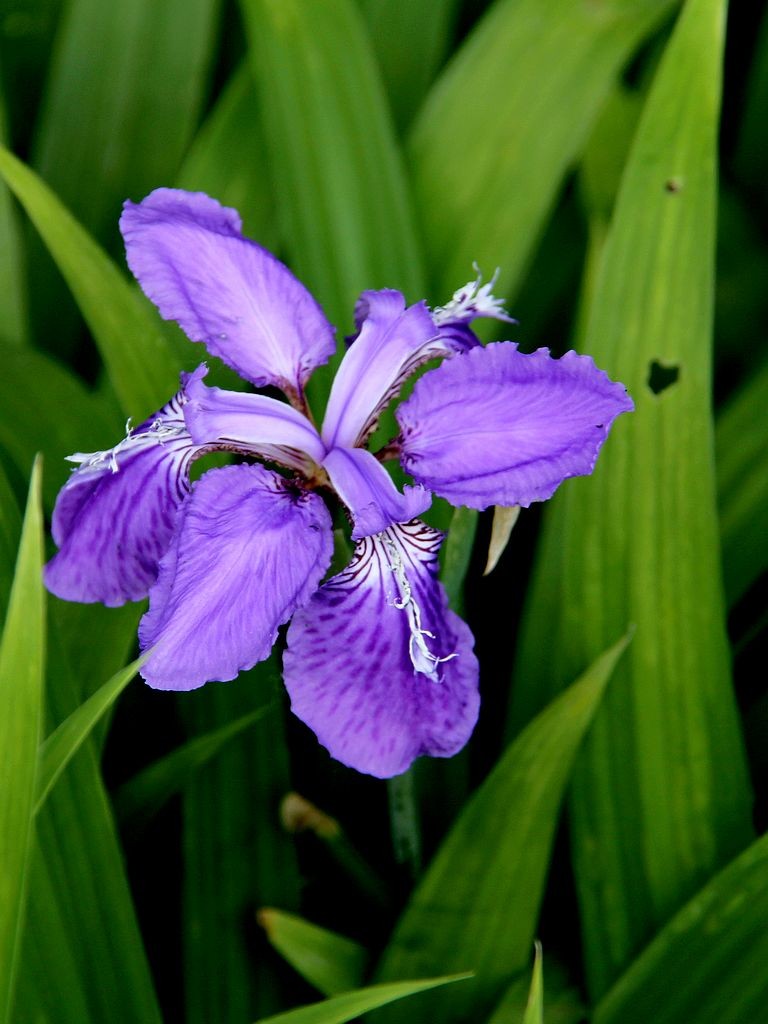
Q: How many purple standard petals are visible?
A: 3